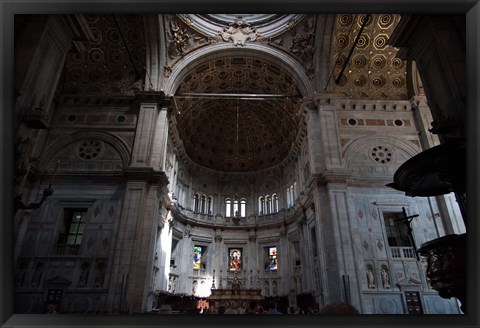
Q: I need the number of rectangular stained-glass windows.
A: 3